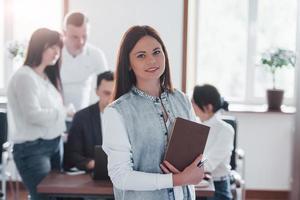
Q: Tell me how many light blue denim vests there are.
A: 1